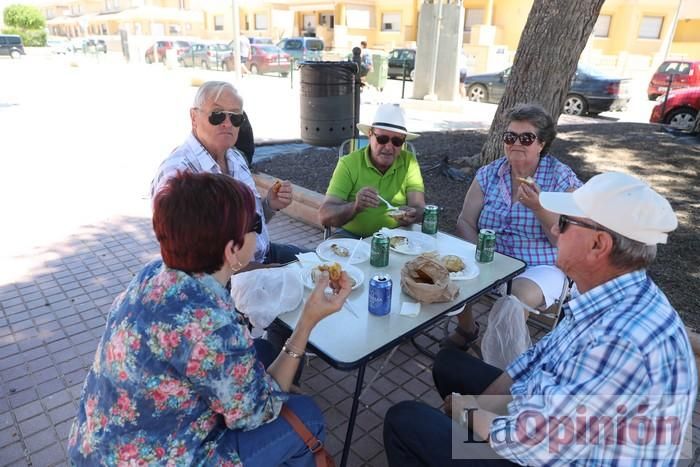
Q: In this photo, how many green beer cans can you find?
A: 3